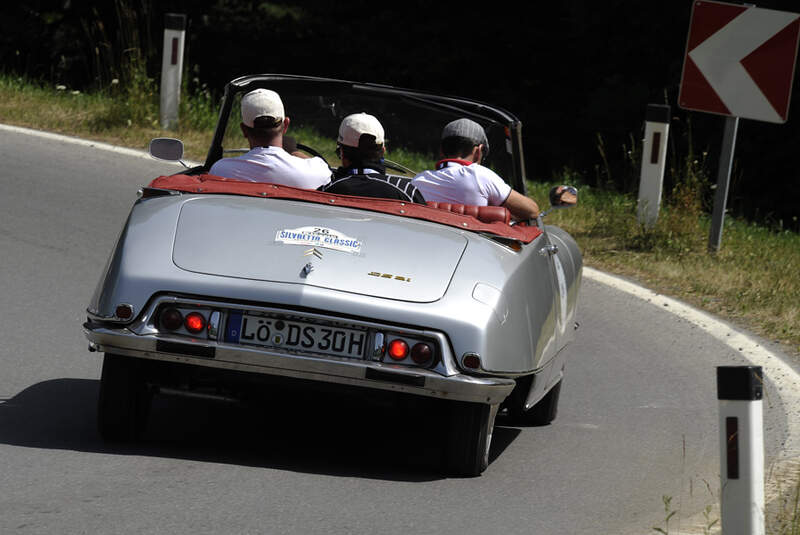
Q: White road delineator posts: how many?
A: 3